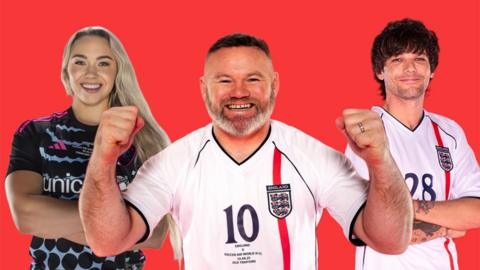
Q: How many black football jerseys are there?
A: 1